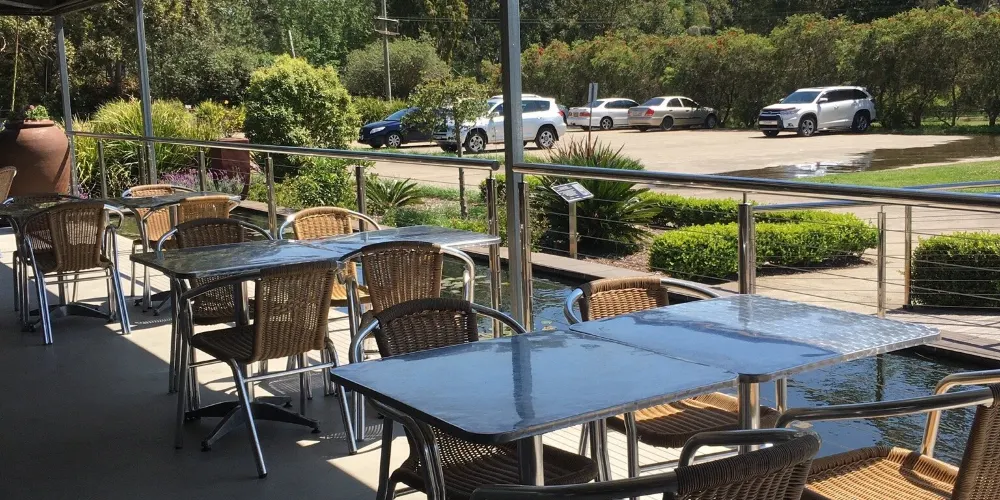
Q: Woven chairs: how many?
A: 13